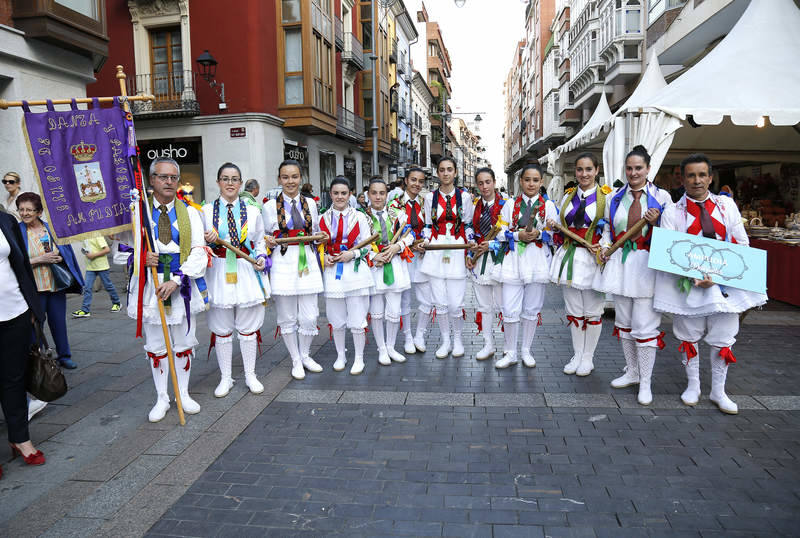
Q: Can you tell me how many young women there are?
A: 10